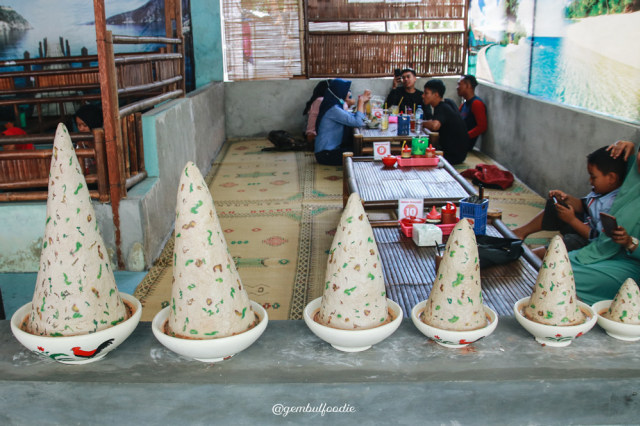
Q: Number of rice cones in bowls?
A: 6